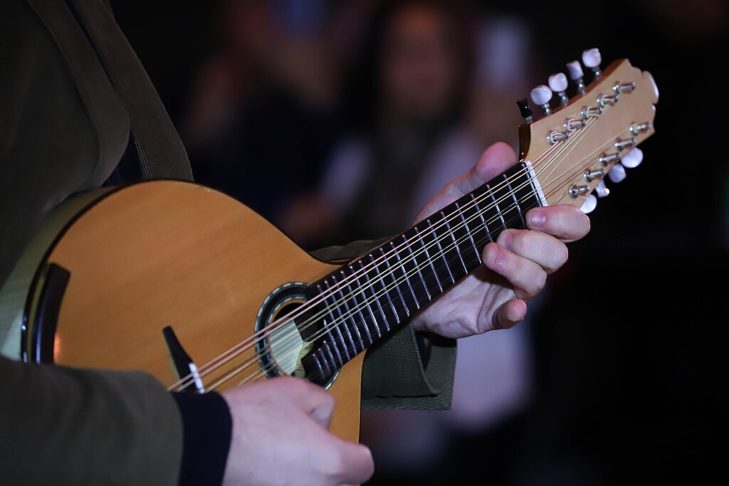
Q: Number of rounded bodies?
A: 1